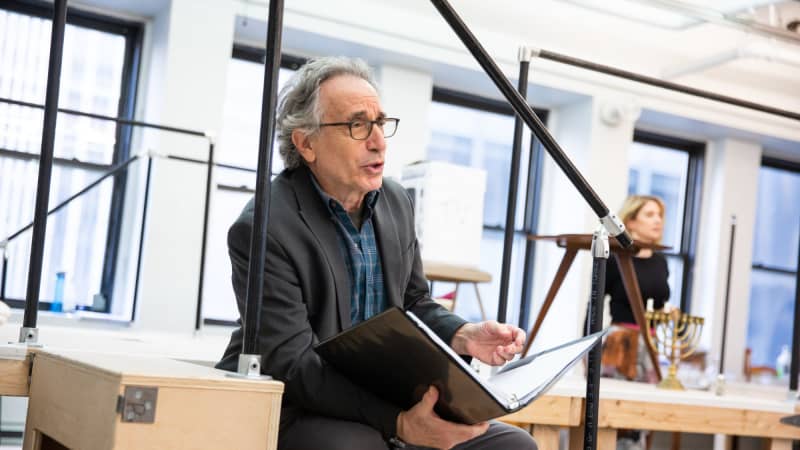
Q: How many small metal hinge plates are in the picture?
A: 1